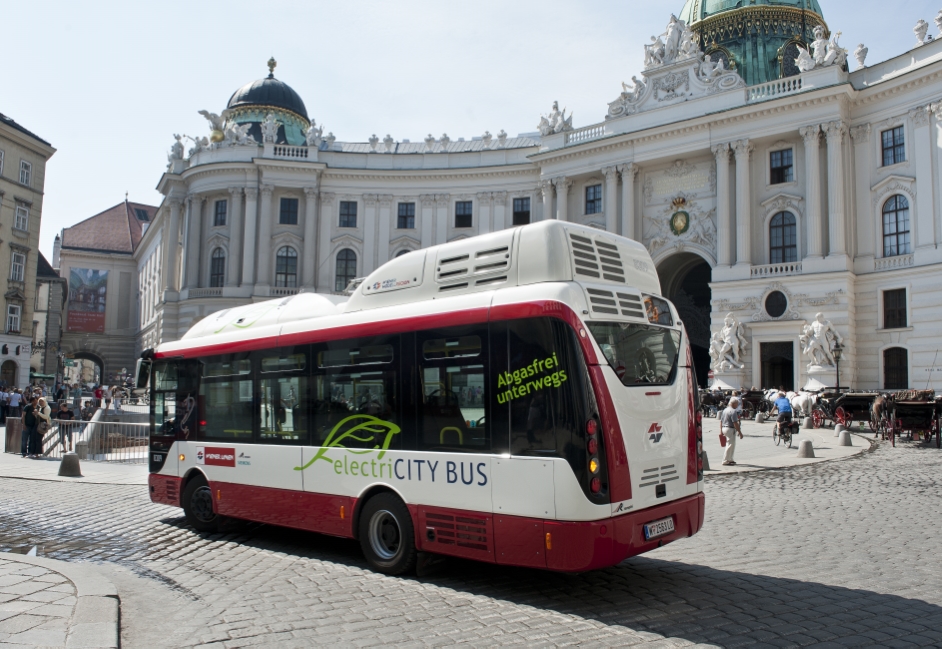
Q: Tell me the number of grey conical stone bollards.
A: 8